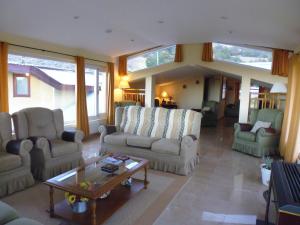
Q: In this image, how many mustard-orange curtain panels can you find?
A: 8